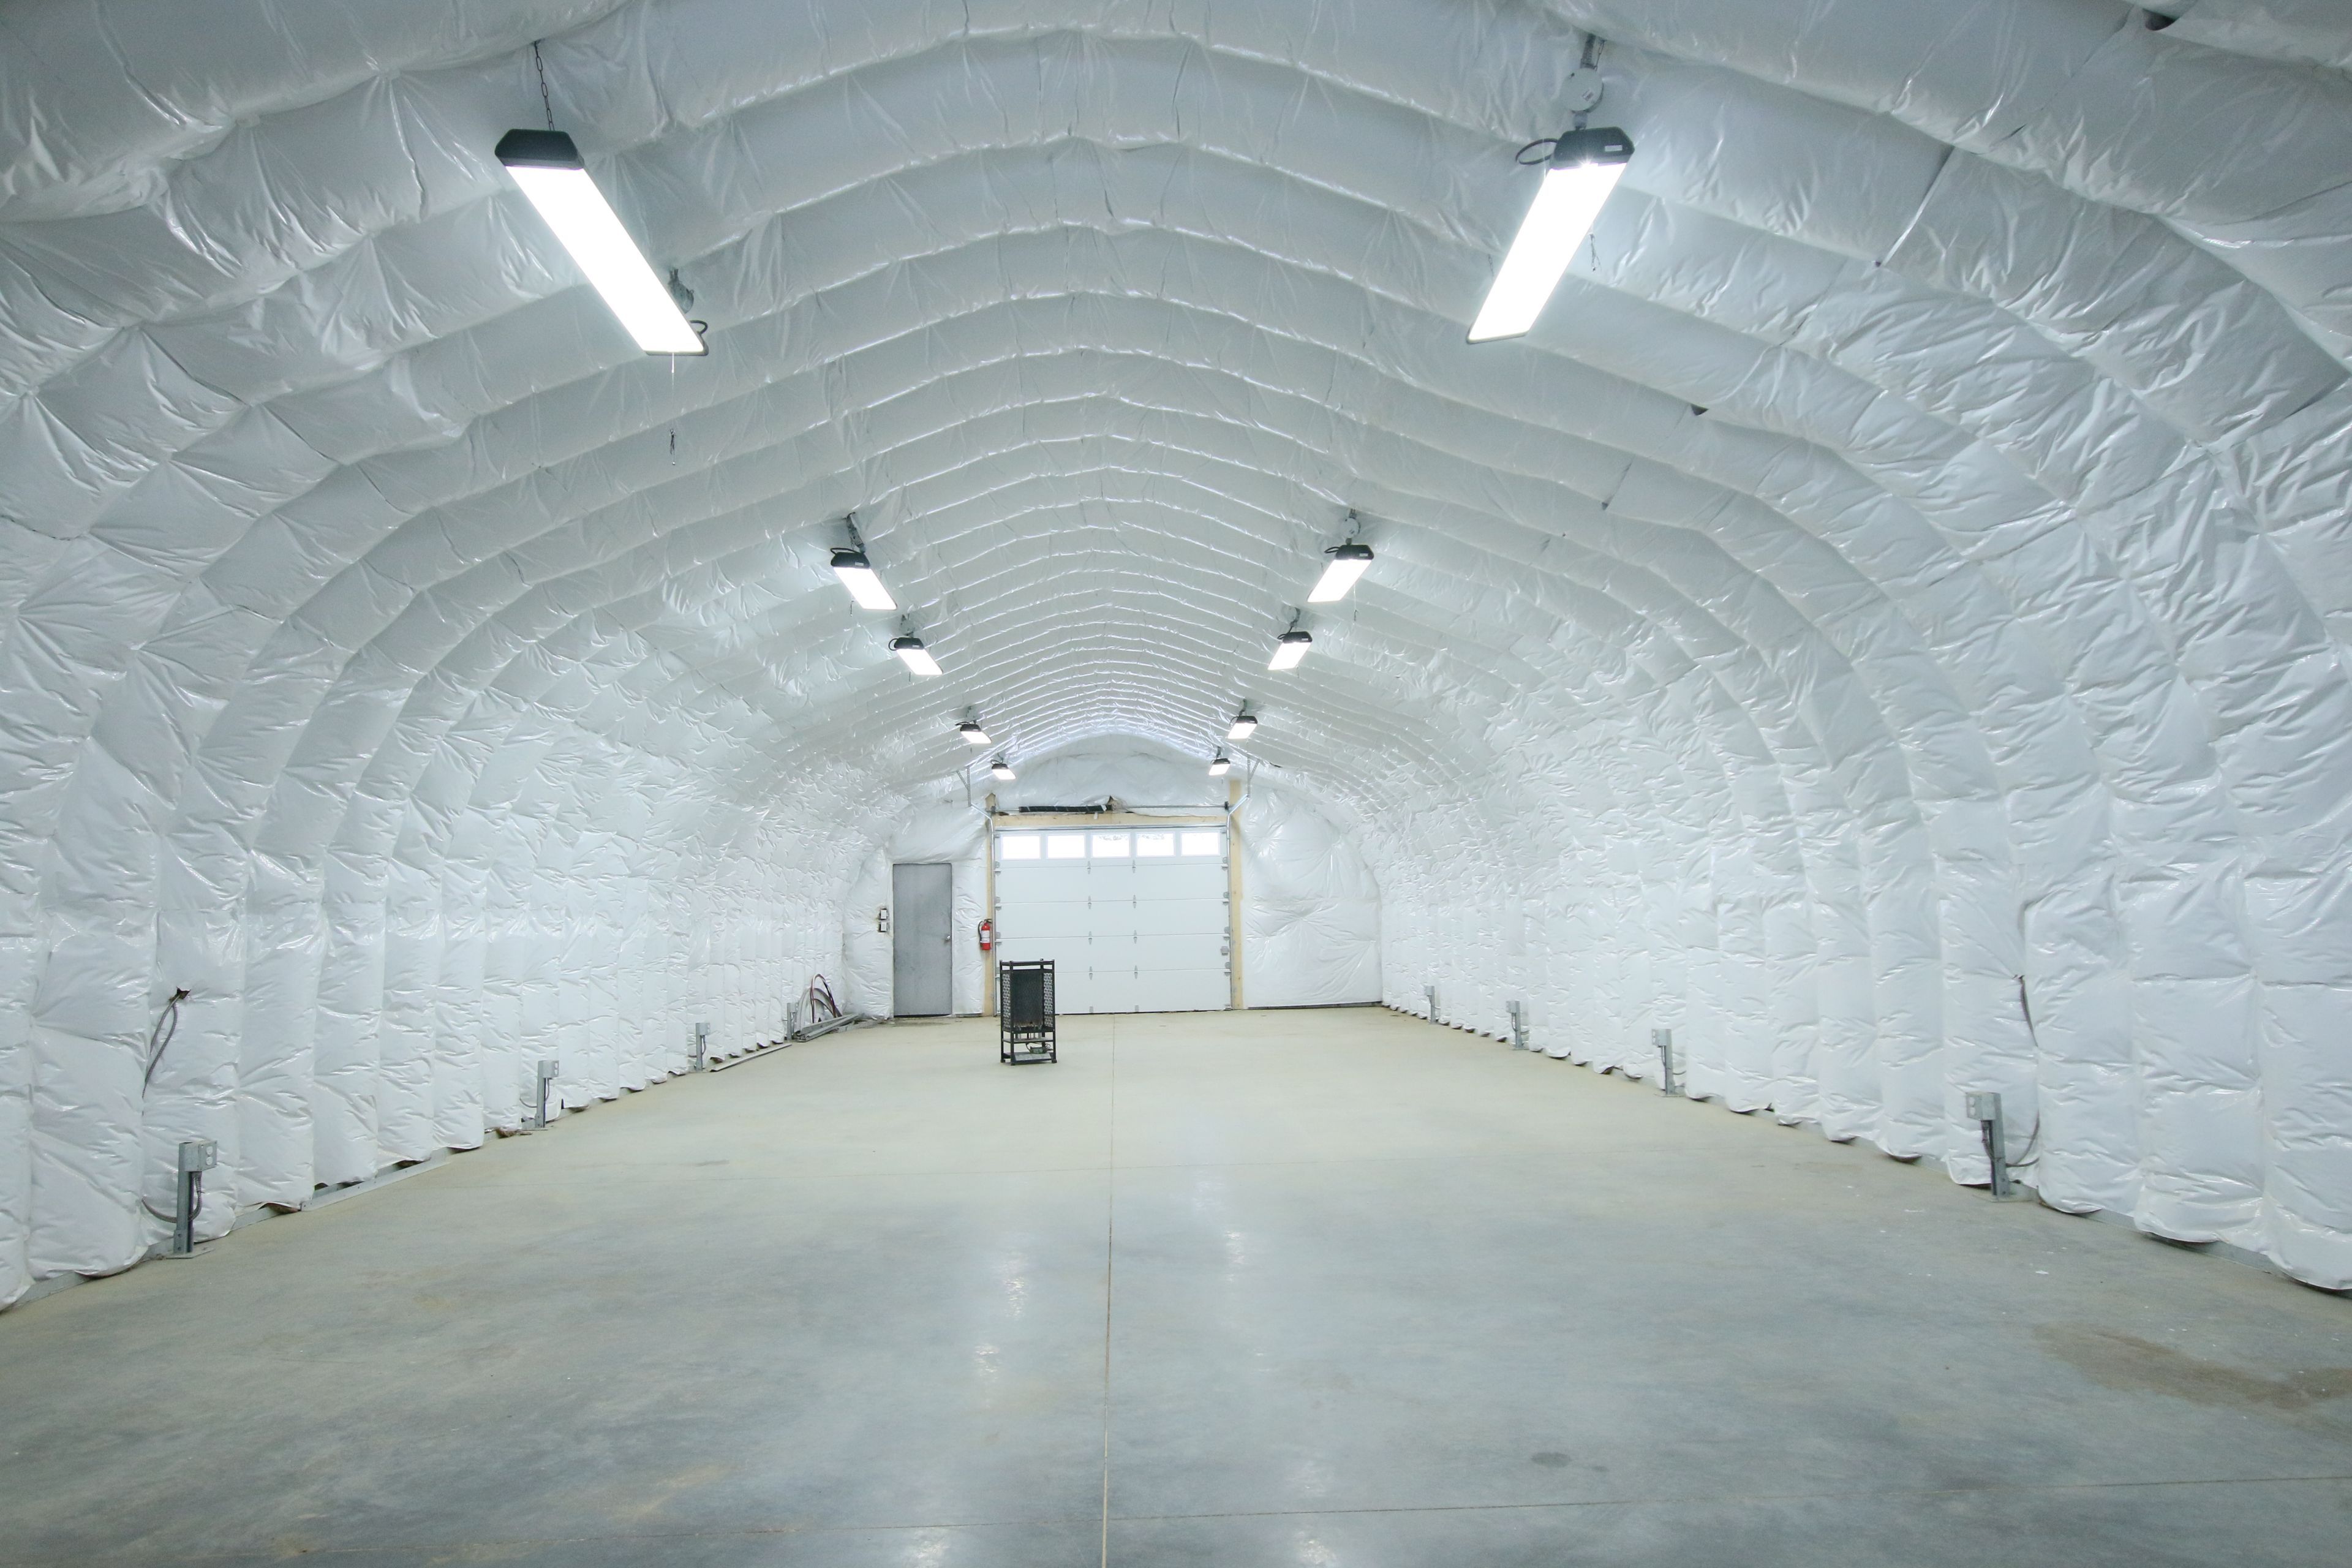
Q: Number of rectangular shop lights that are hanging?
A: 10